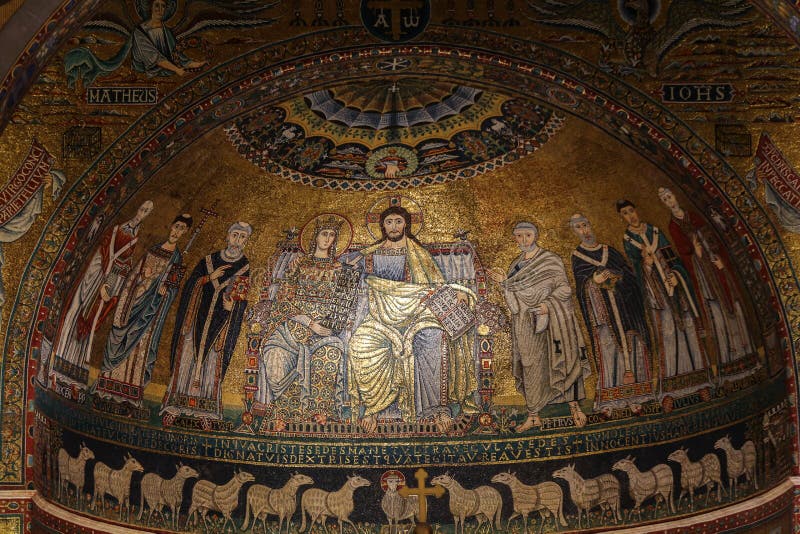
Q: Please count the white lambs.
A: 13